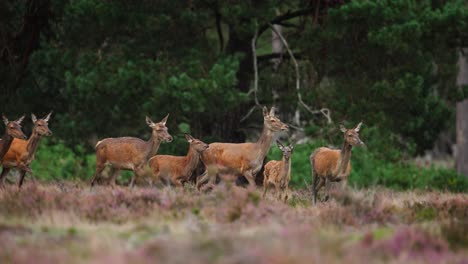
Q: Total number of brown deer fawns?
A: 2